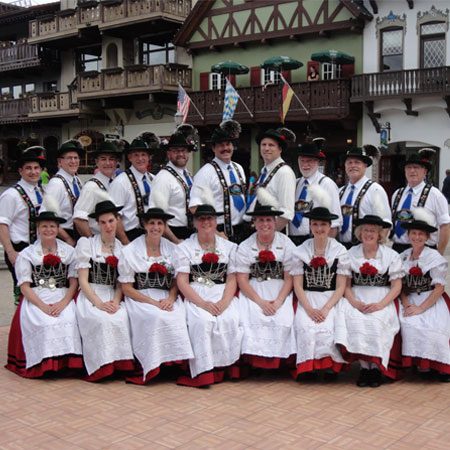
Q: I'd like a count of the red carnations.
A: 8